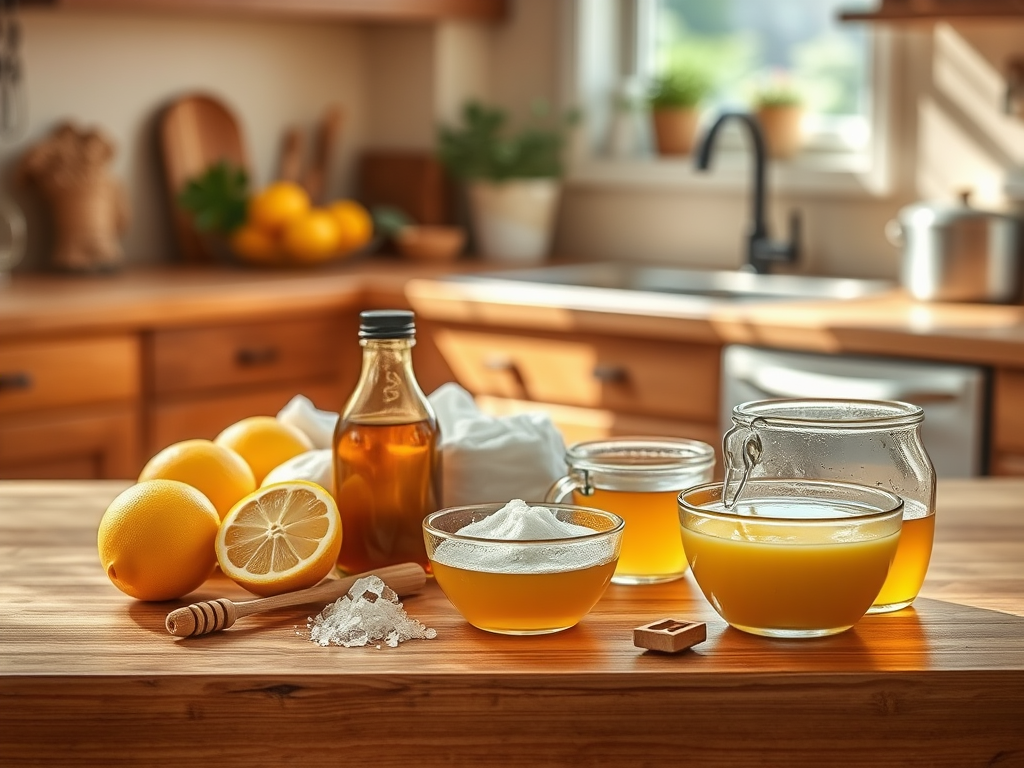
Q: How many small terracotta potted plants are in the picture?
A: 2